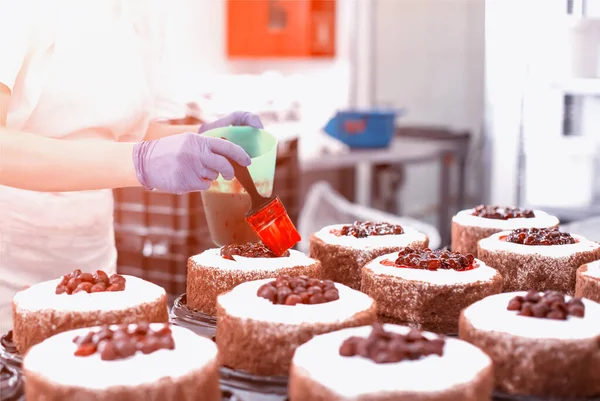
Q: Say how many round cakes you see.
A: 11